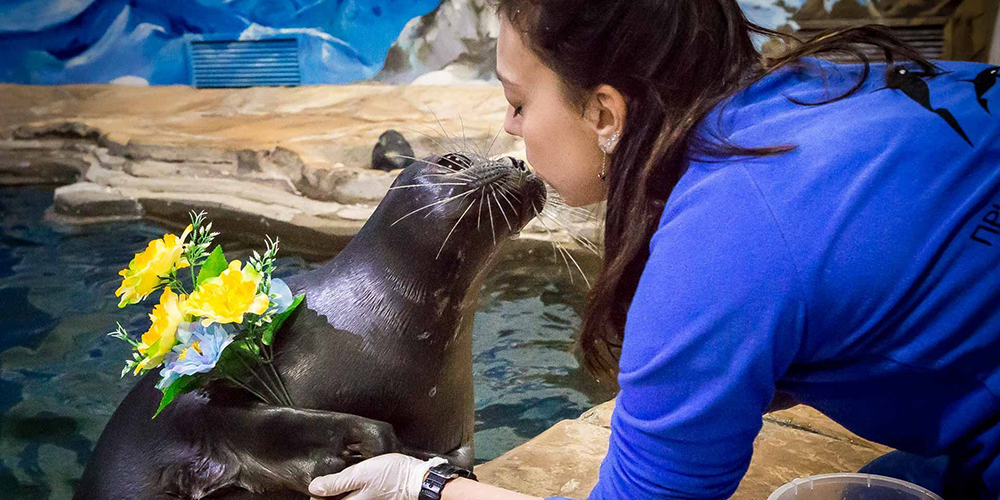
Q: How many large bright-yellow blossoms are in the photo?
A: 3